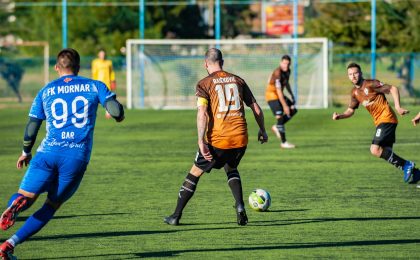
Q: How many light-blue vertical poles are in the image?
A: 5